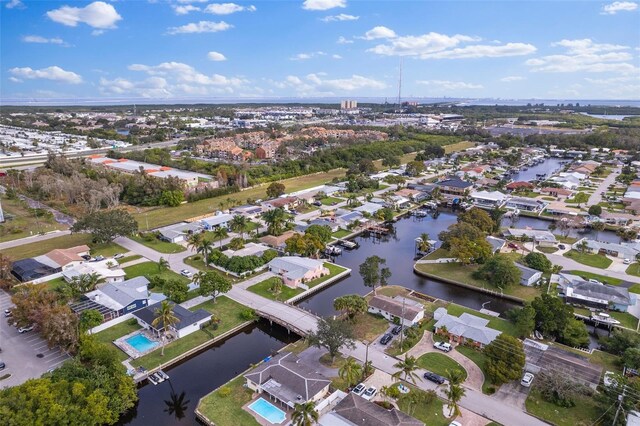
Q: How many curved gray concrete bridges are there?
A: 1